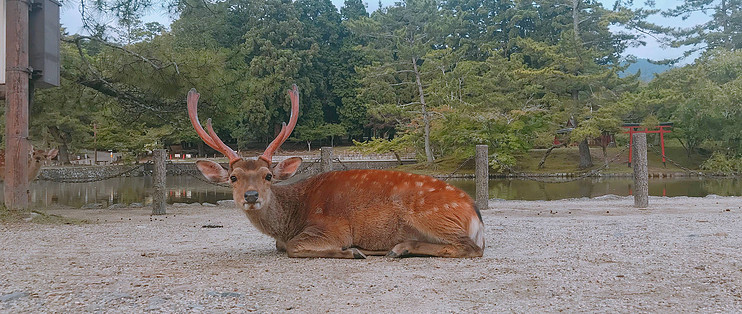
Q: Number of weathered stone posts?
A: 4